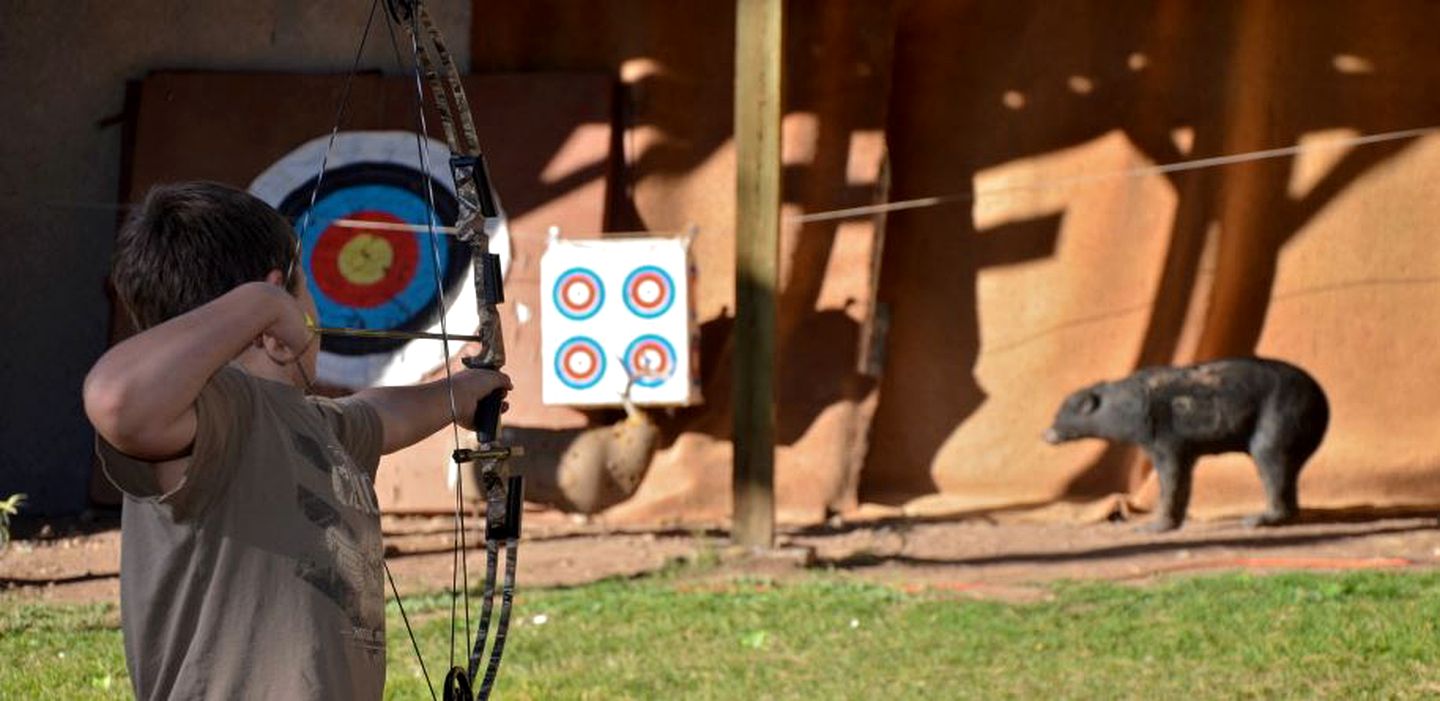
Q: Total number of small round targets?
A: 4